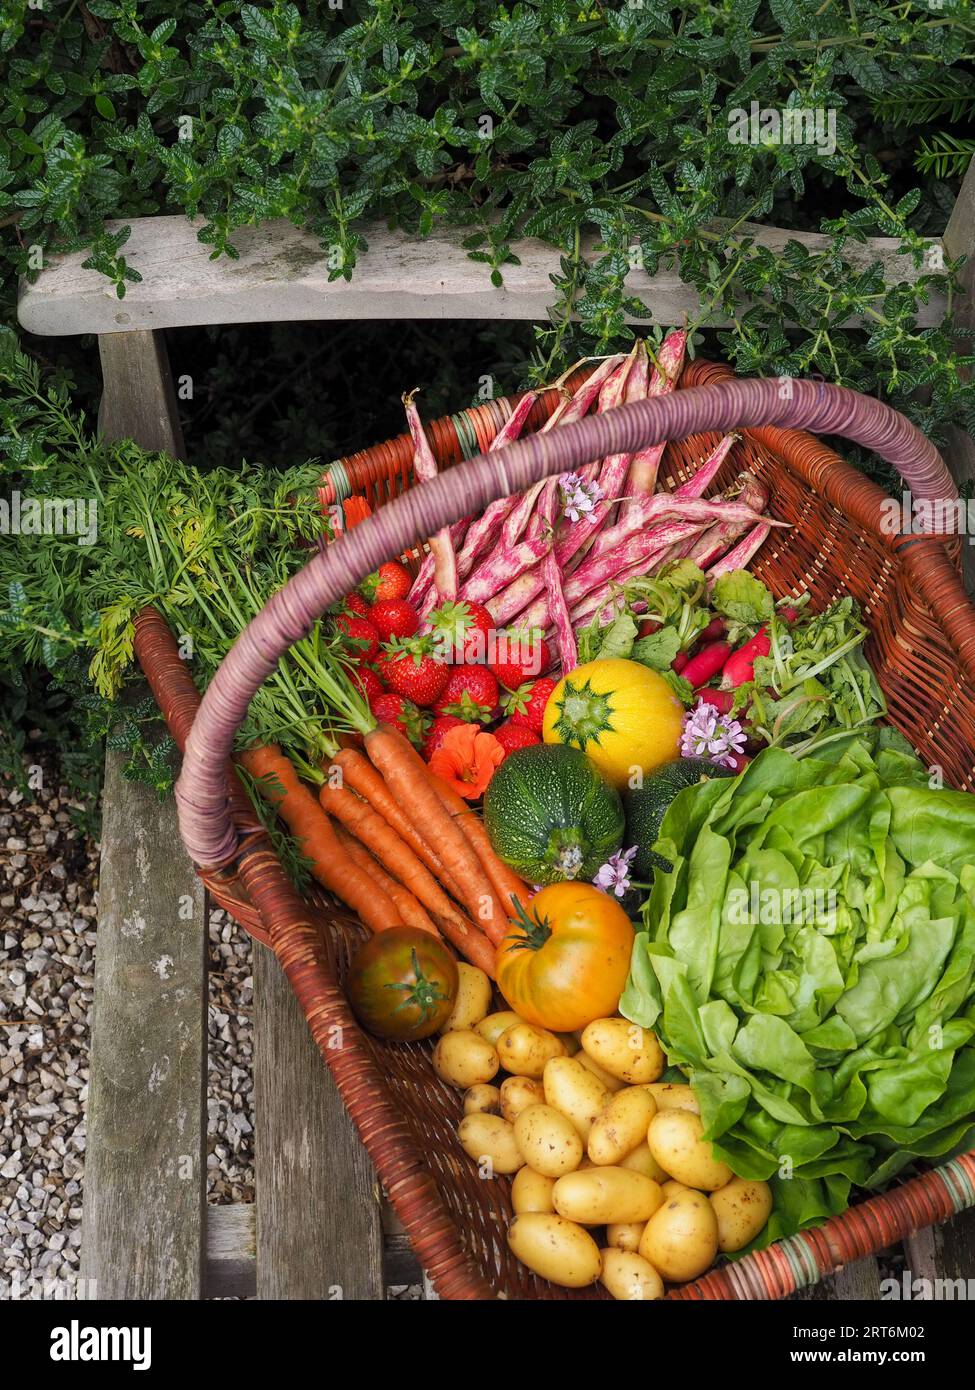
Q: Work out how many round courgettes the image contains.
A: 3